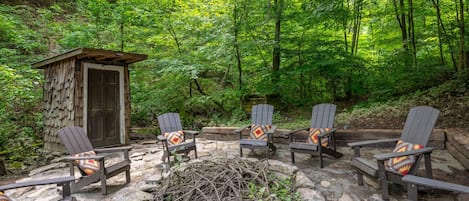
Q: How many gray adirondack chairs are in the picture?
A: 7